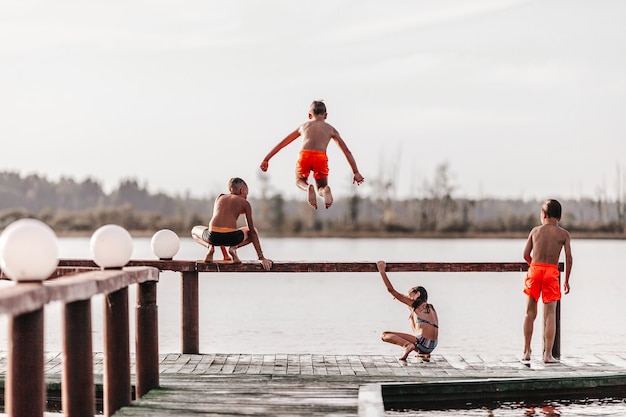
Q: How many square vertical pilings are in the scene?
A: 6